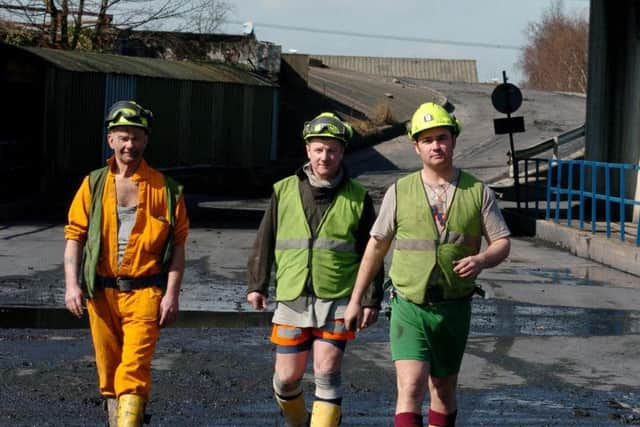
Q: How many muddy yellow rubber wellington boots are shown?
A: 4